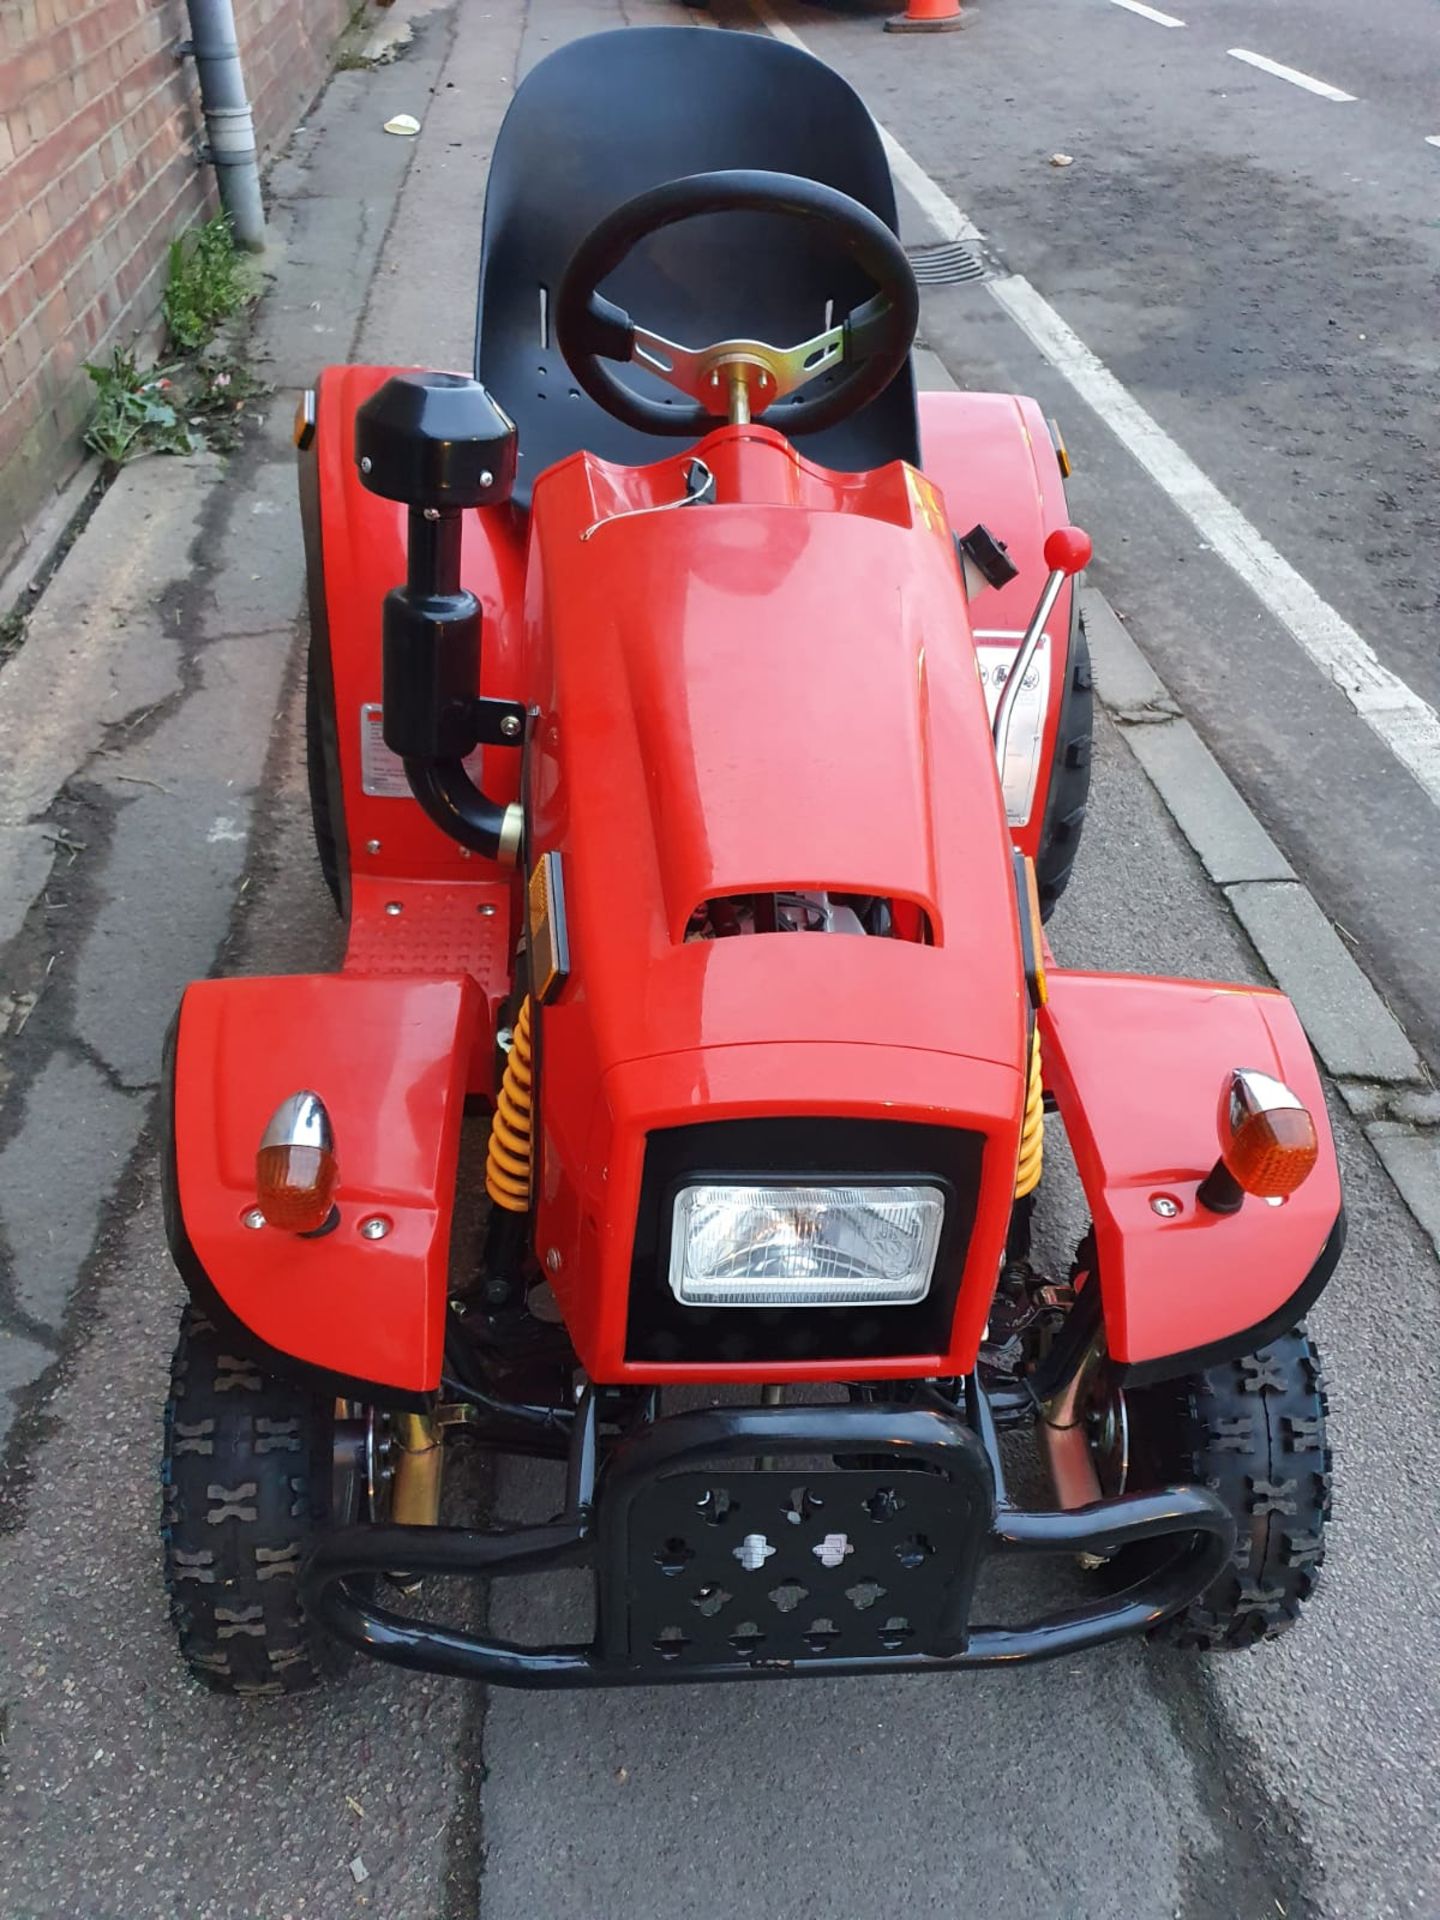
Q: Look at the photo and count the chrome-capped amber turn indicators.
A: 2